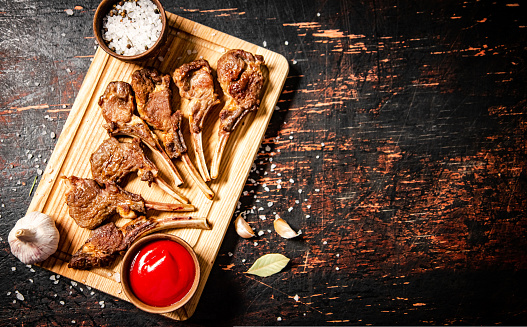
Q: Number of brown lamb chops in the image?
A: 7